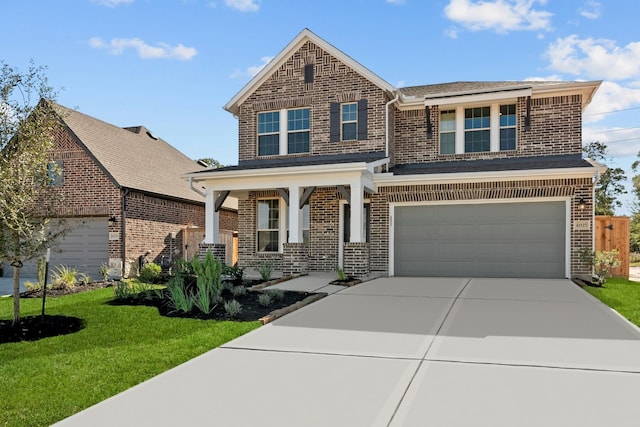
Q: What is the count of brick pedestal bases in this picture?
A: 3